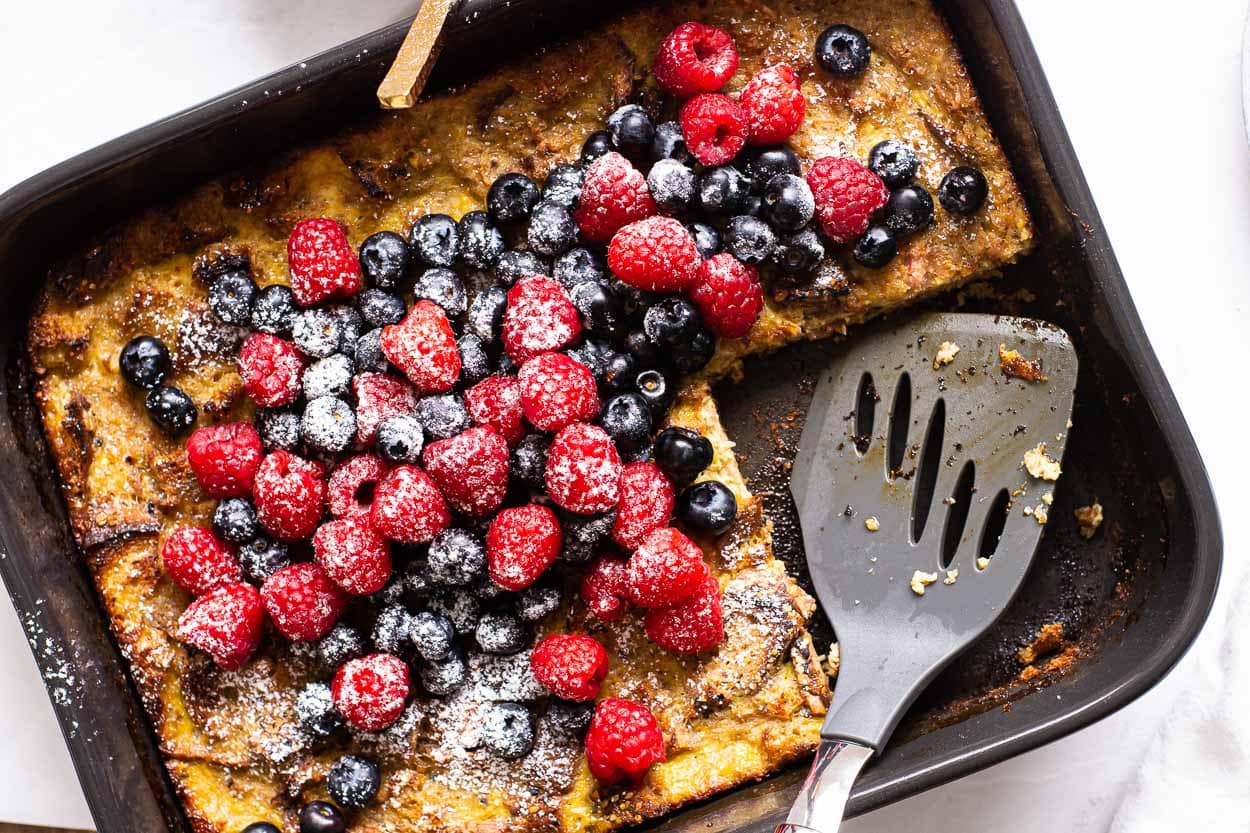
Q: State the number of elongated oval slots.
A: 5